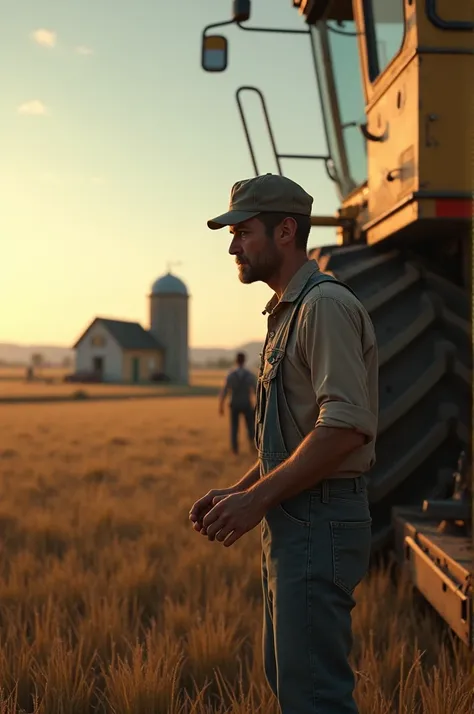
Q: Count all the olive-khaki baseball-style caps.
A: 1